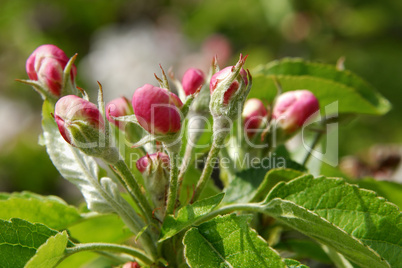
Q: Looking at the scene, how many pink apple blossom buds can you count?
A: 9